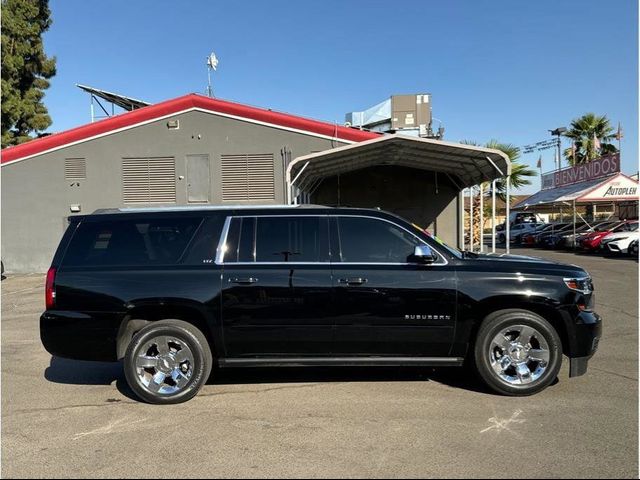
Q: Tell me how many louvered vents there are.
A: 3